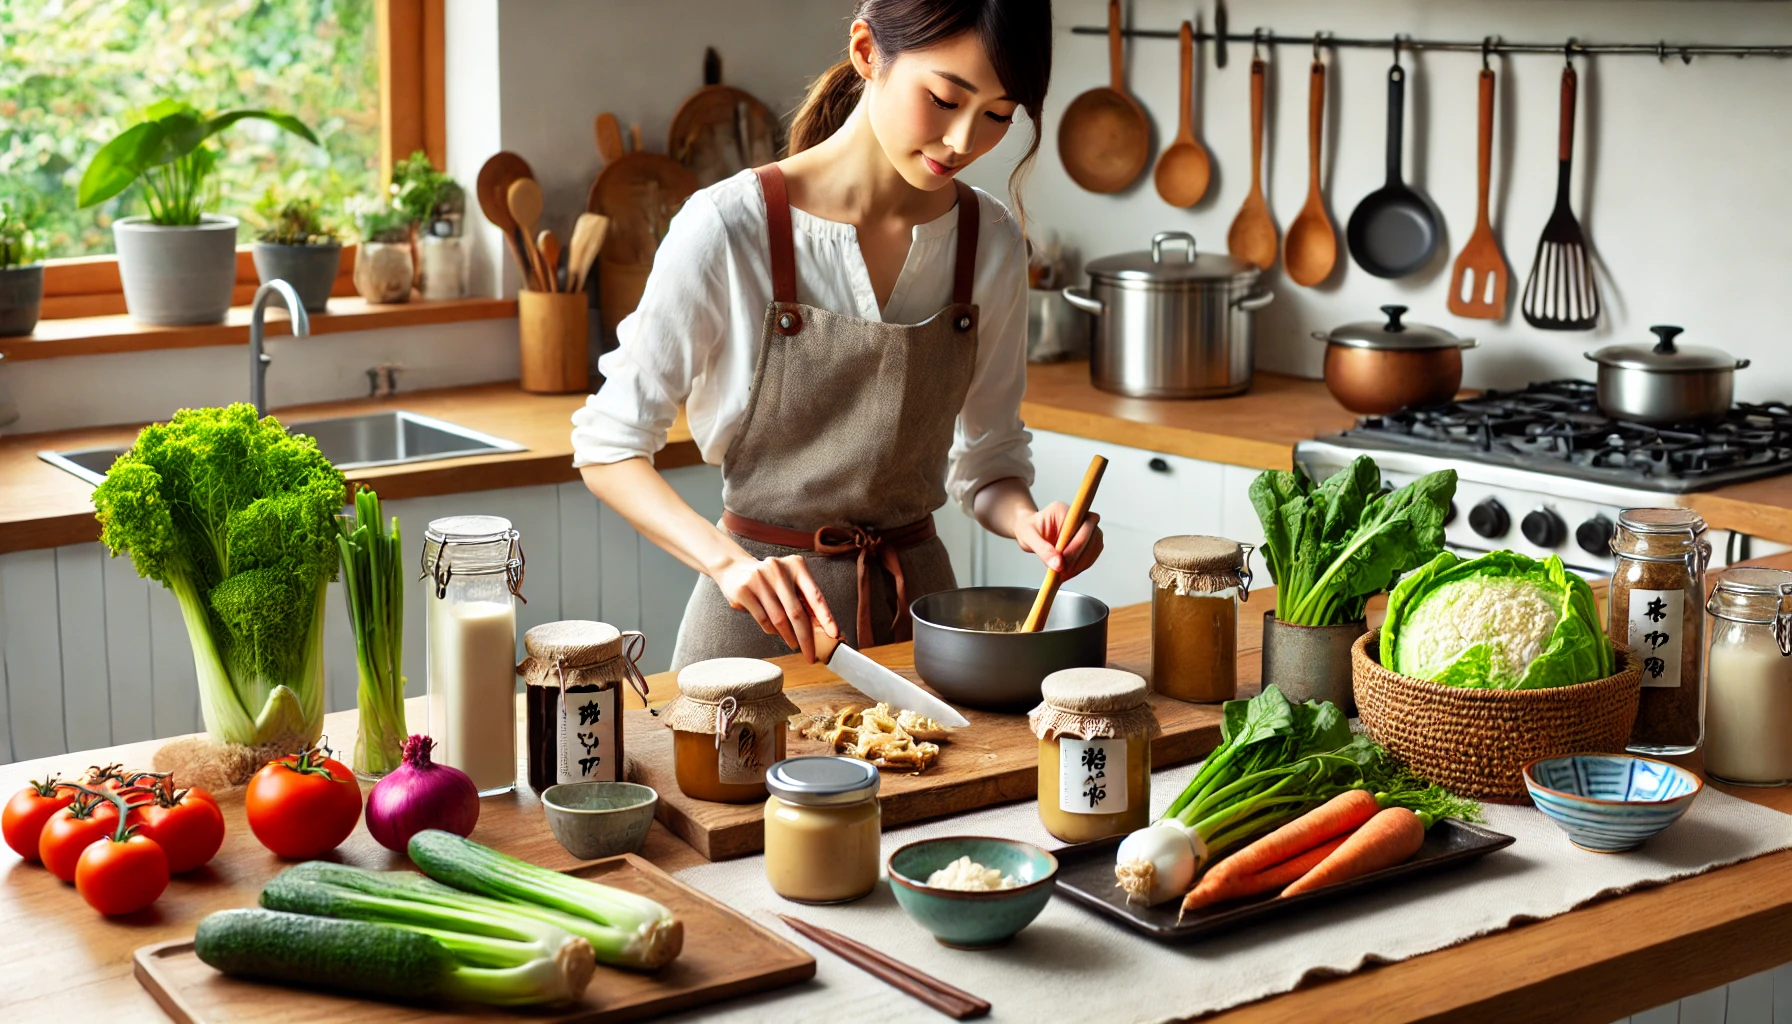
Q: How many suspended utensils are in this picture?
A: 7